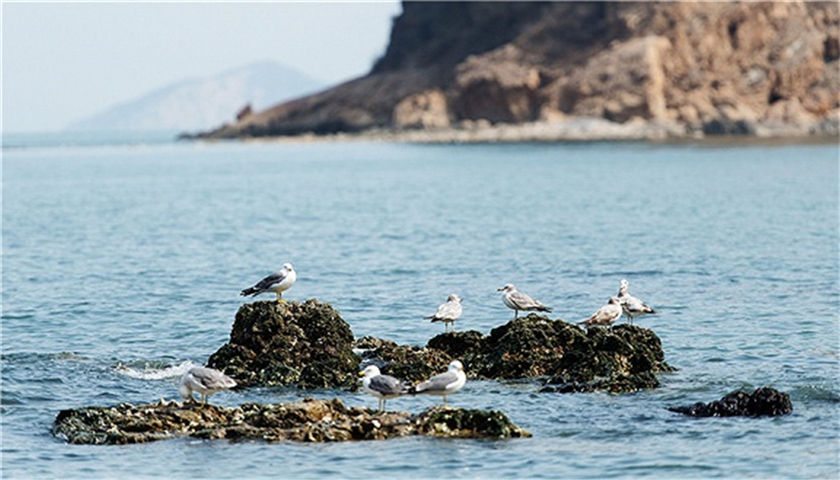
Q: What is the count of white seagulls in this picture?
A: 8